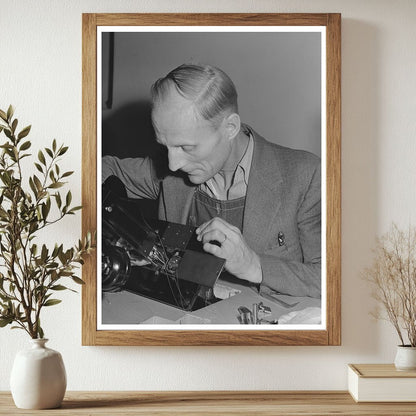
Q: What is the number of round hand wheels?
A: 1